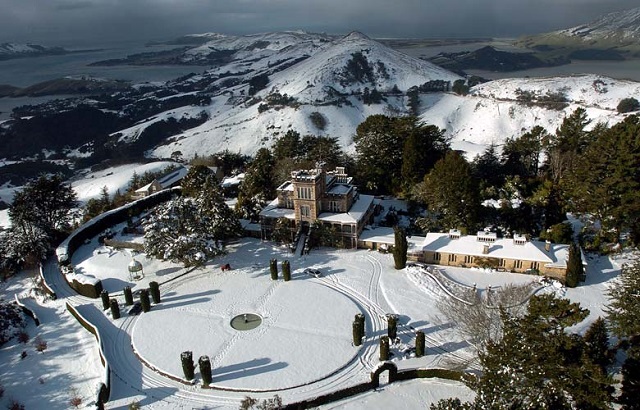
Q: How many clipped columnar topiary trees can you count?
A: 14